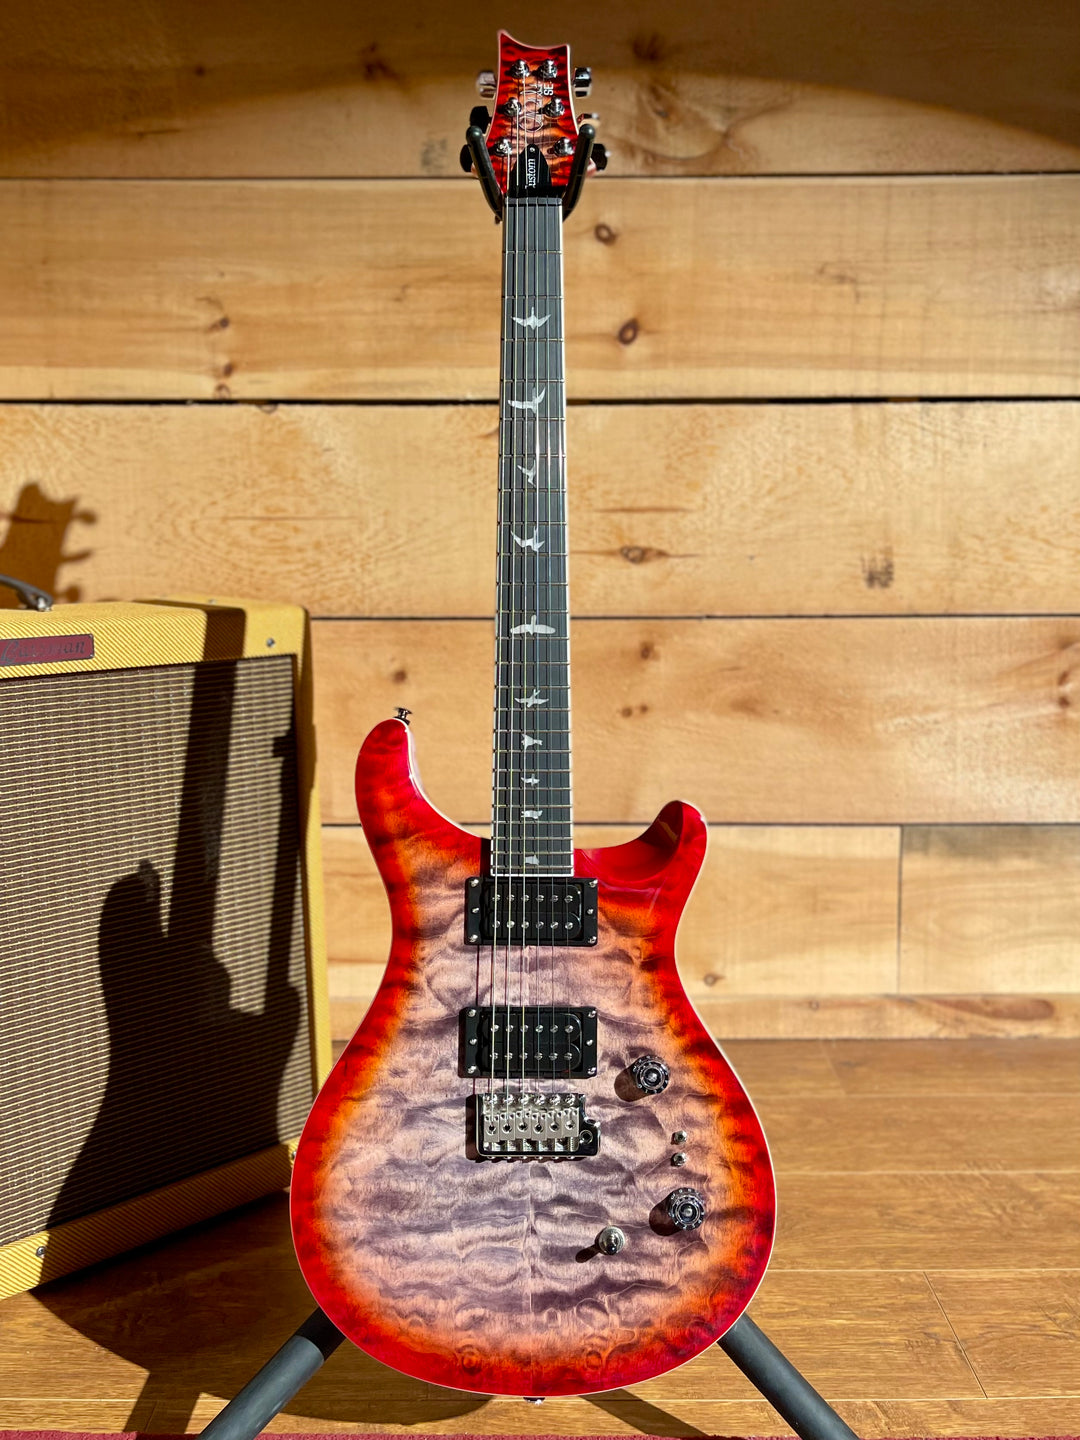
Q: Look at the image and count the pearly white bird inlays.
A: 10